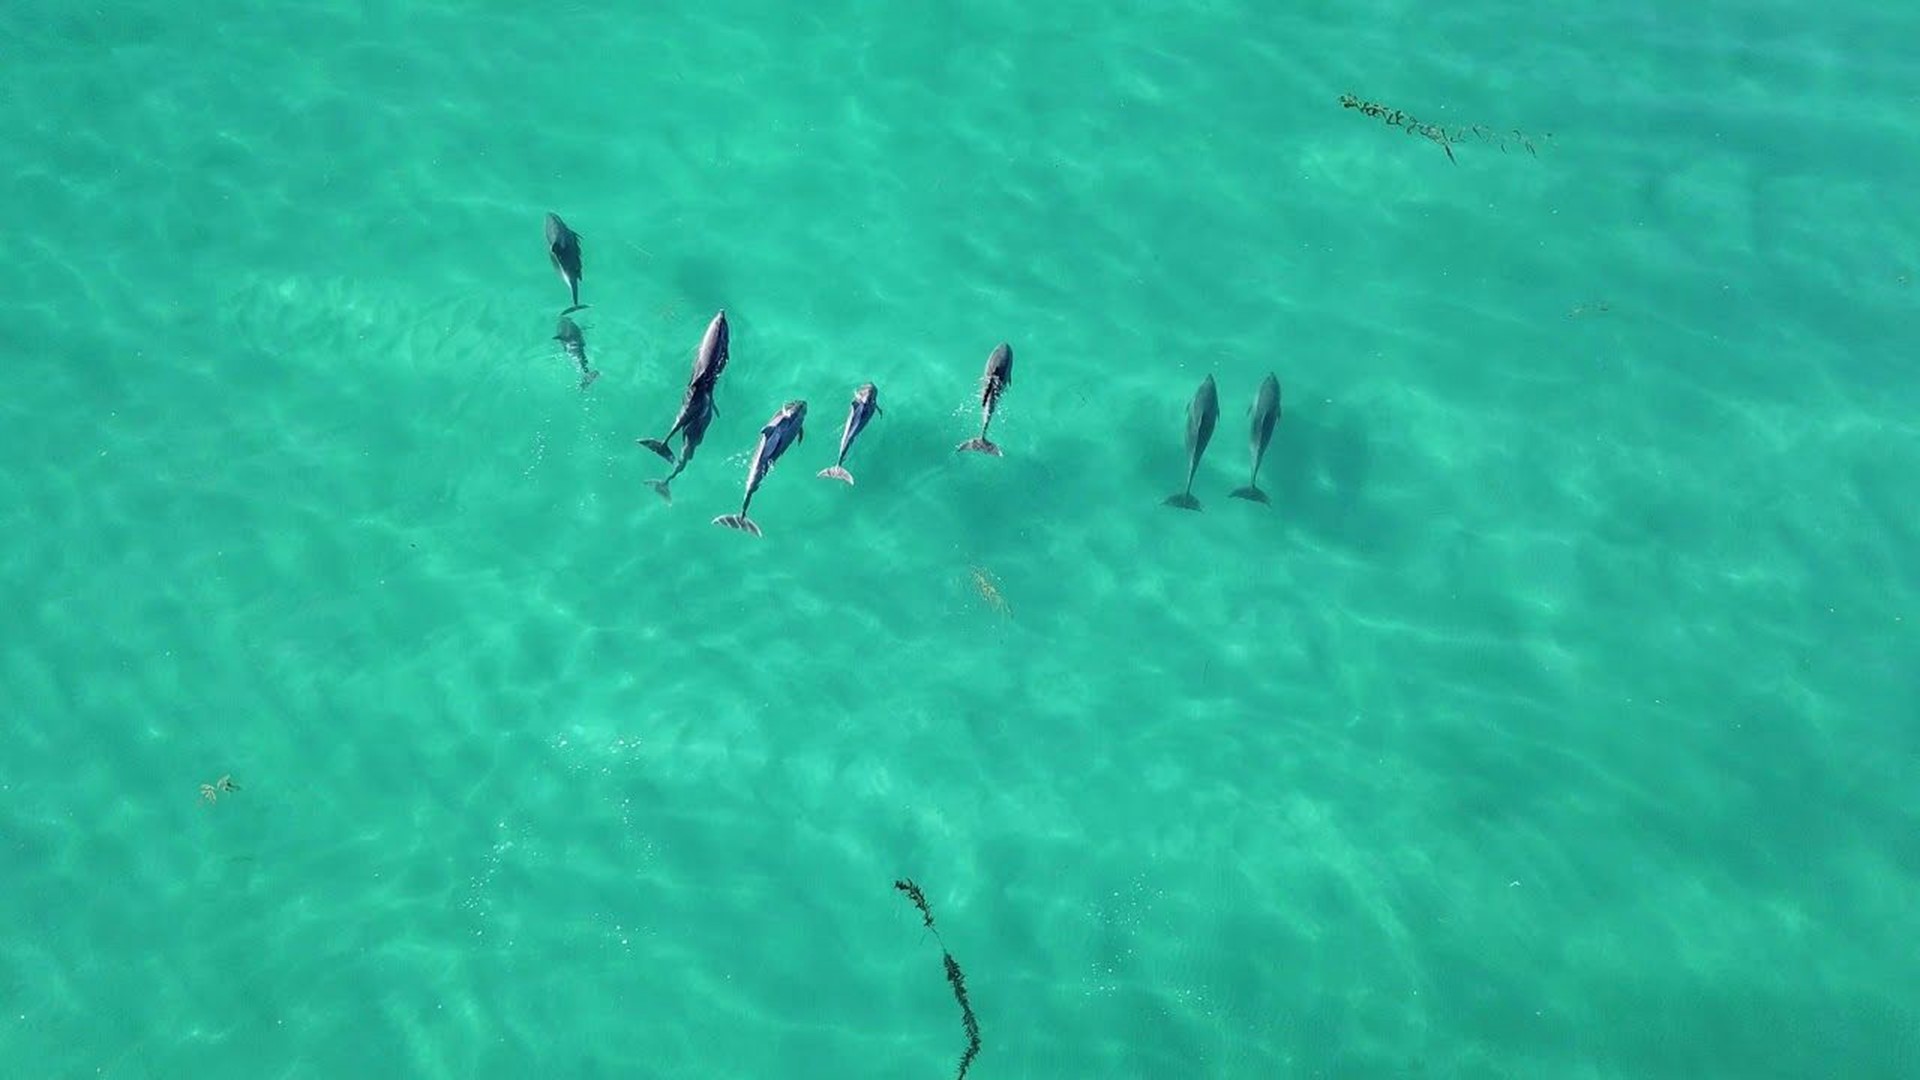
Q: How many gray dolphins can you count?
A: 9